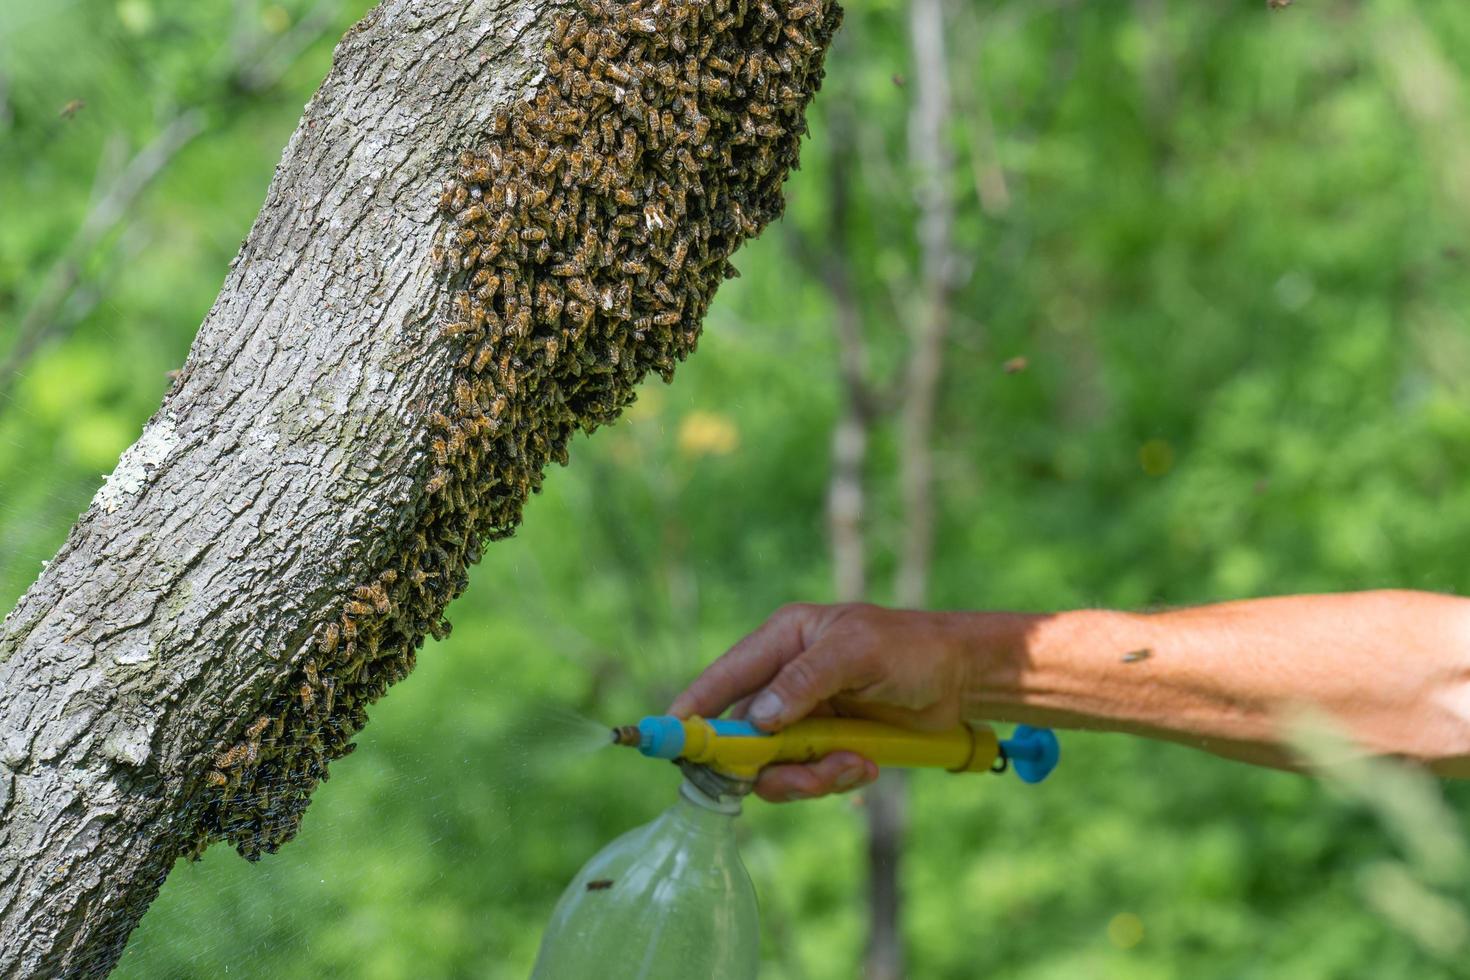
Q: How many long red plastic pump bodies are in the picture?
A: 0